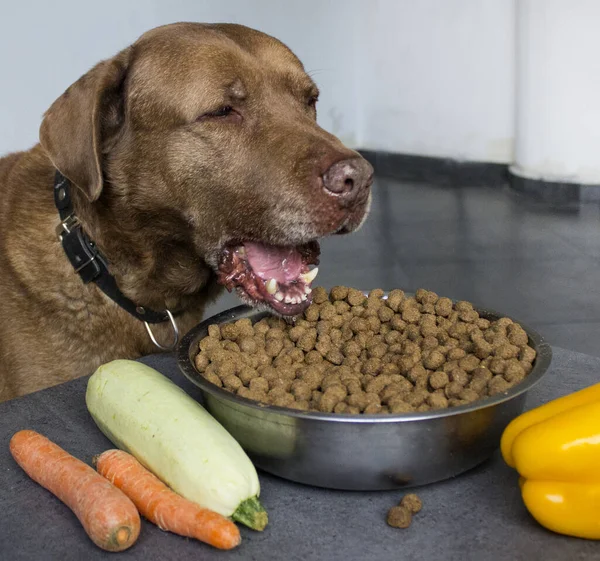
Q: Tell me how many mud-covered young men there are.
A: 0